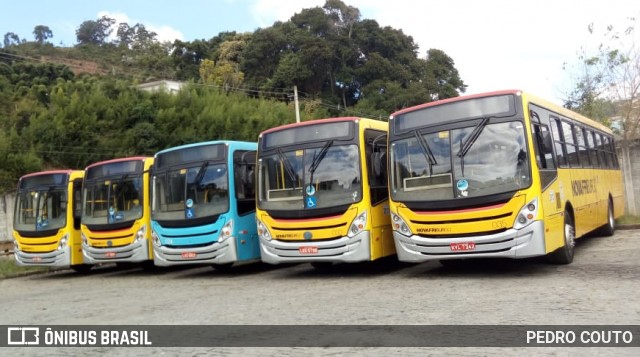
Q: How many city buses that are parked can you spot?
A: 5